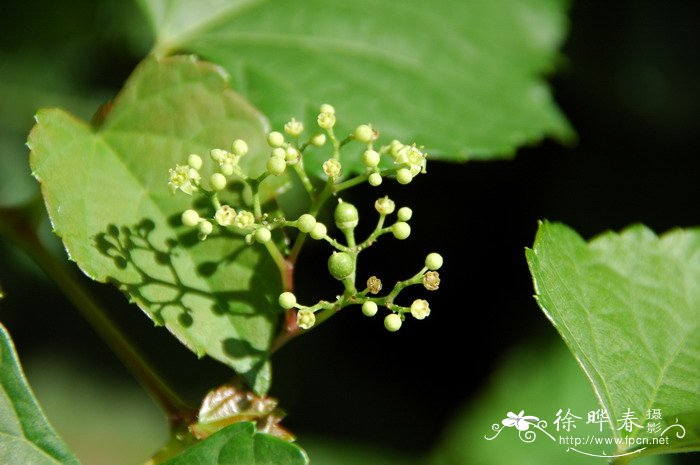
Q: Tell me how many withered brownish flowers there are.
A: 2